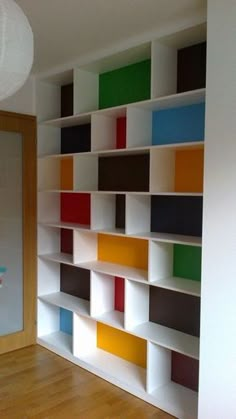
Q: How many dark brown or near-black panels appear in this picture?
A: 8